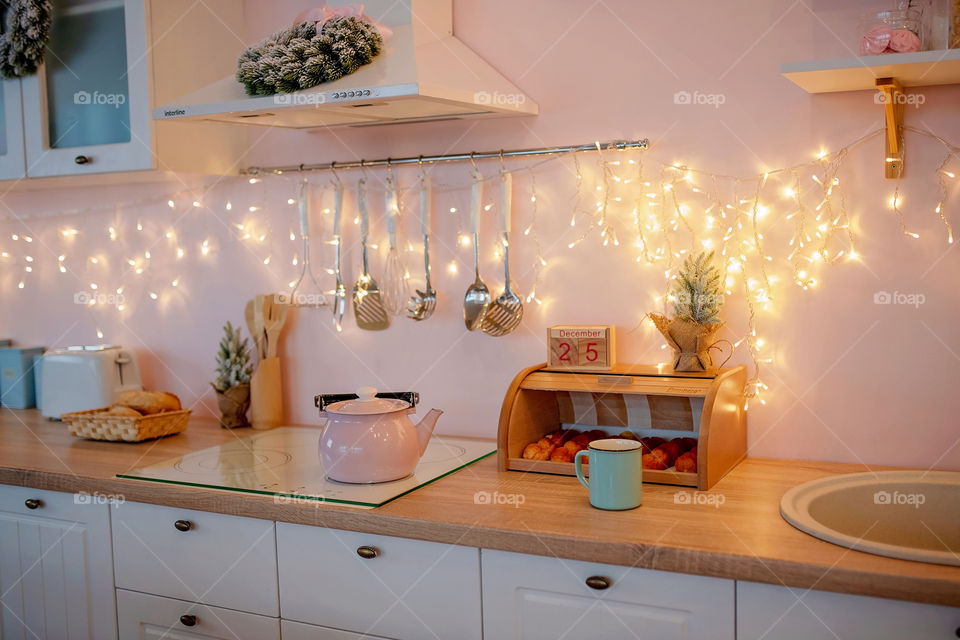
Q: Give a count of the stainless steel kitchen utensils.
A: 7